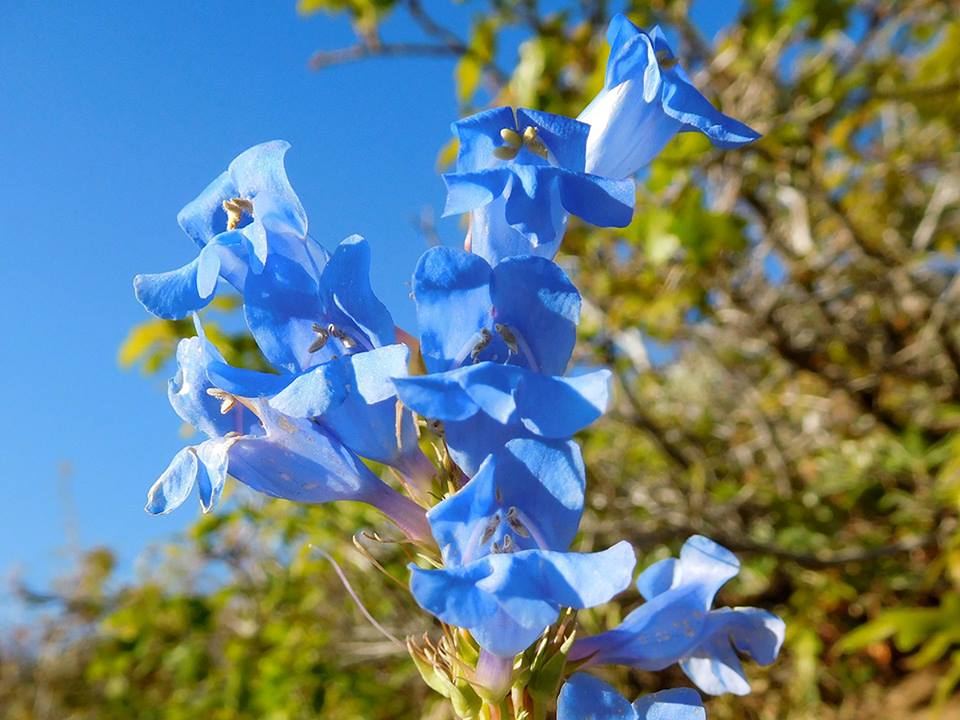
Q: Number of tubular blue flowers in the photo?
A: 9